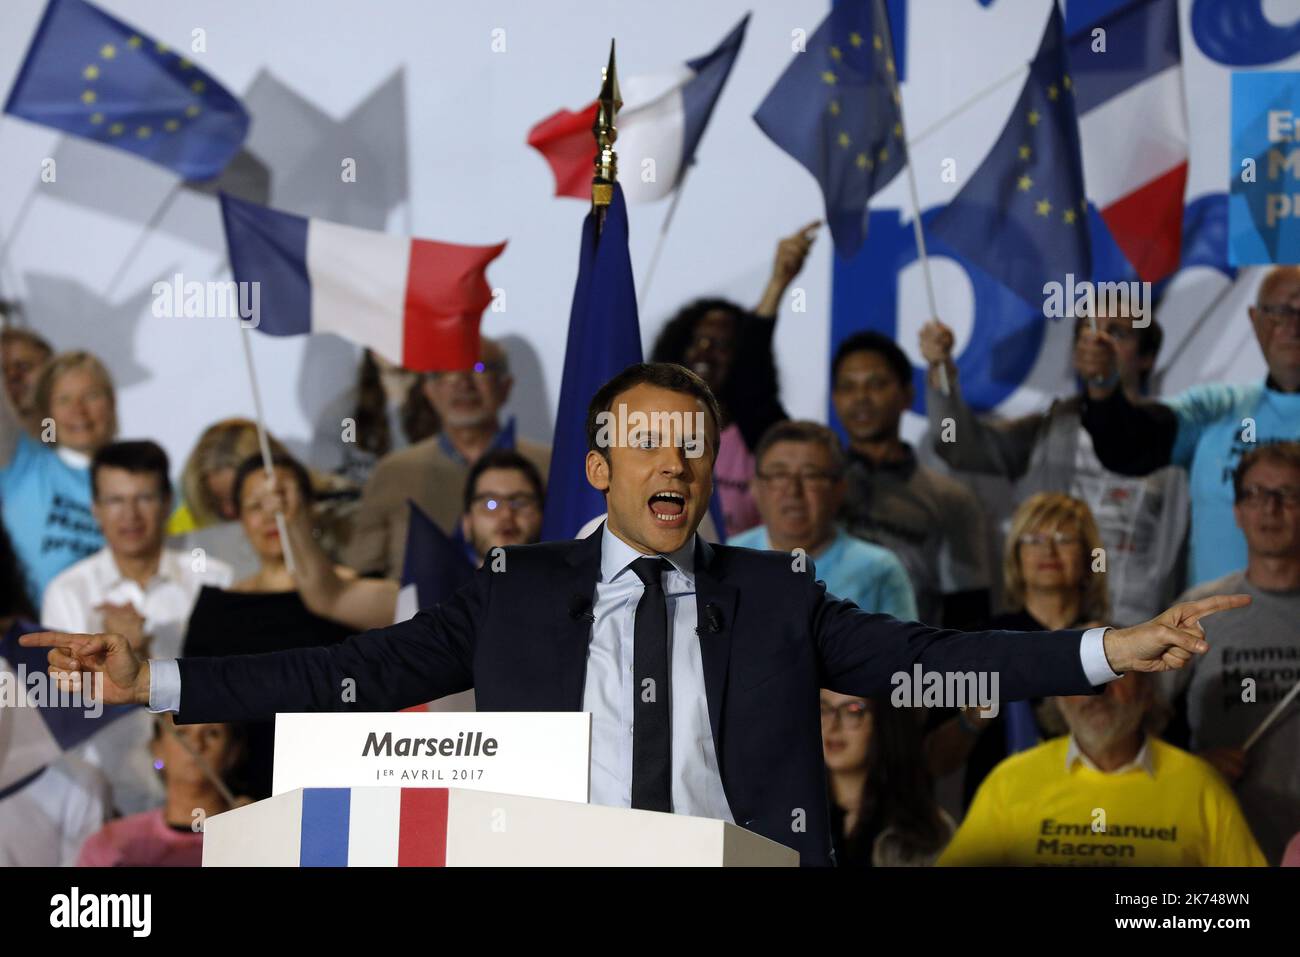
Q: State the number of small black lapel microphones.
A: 2